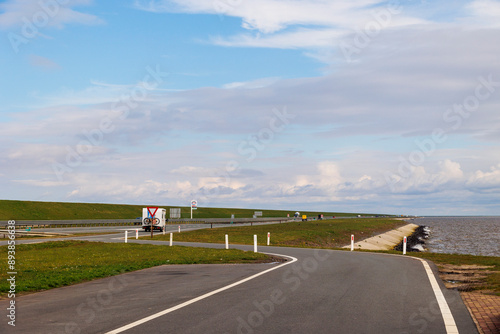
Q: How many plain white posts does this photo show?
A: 4